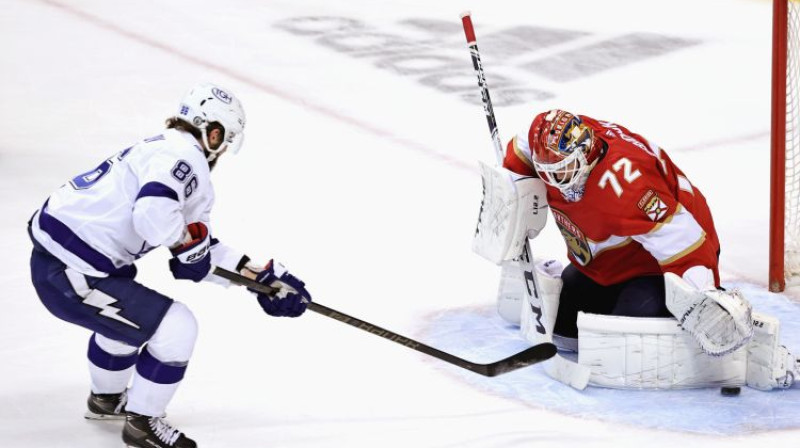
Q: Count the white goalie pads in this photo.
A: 2